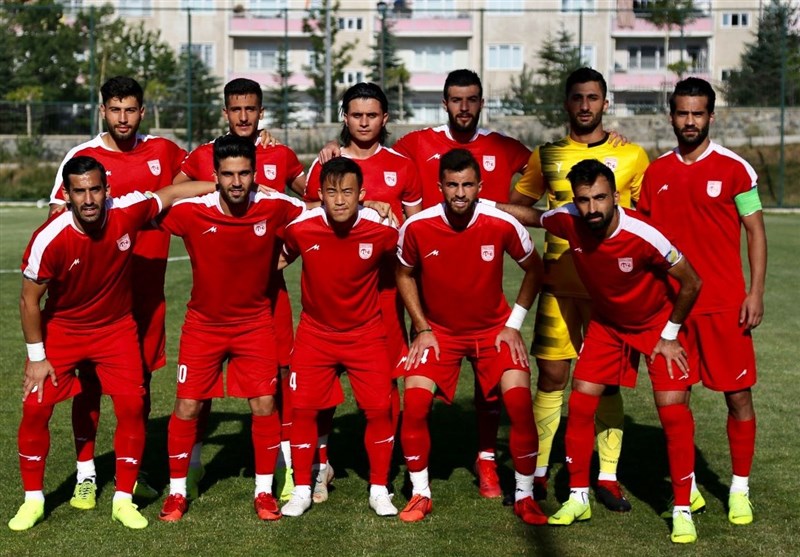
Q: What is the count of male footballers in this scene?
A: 11